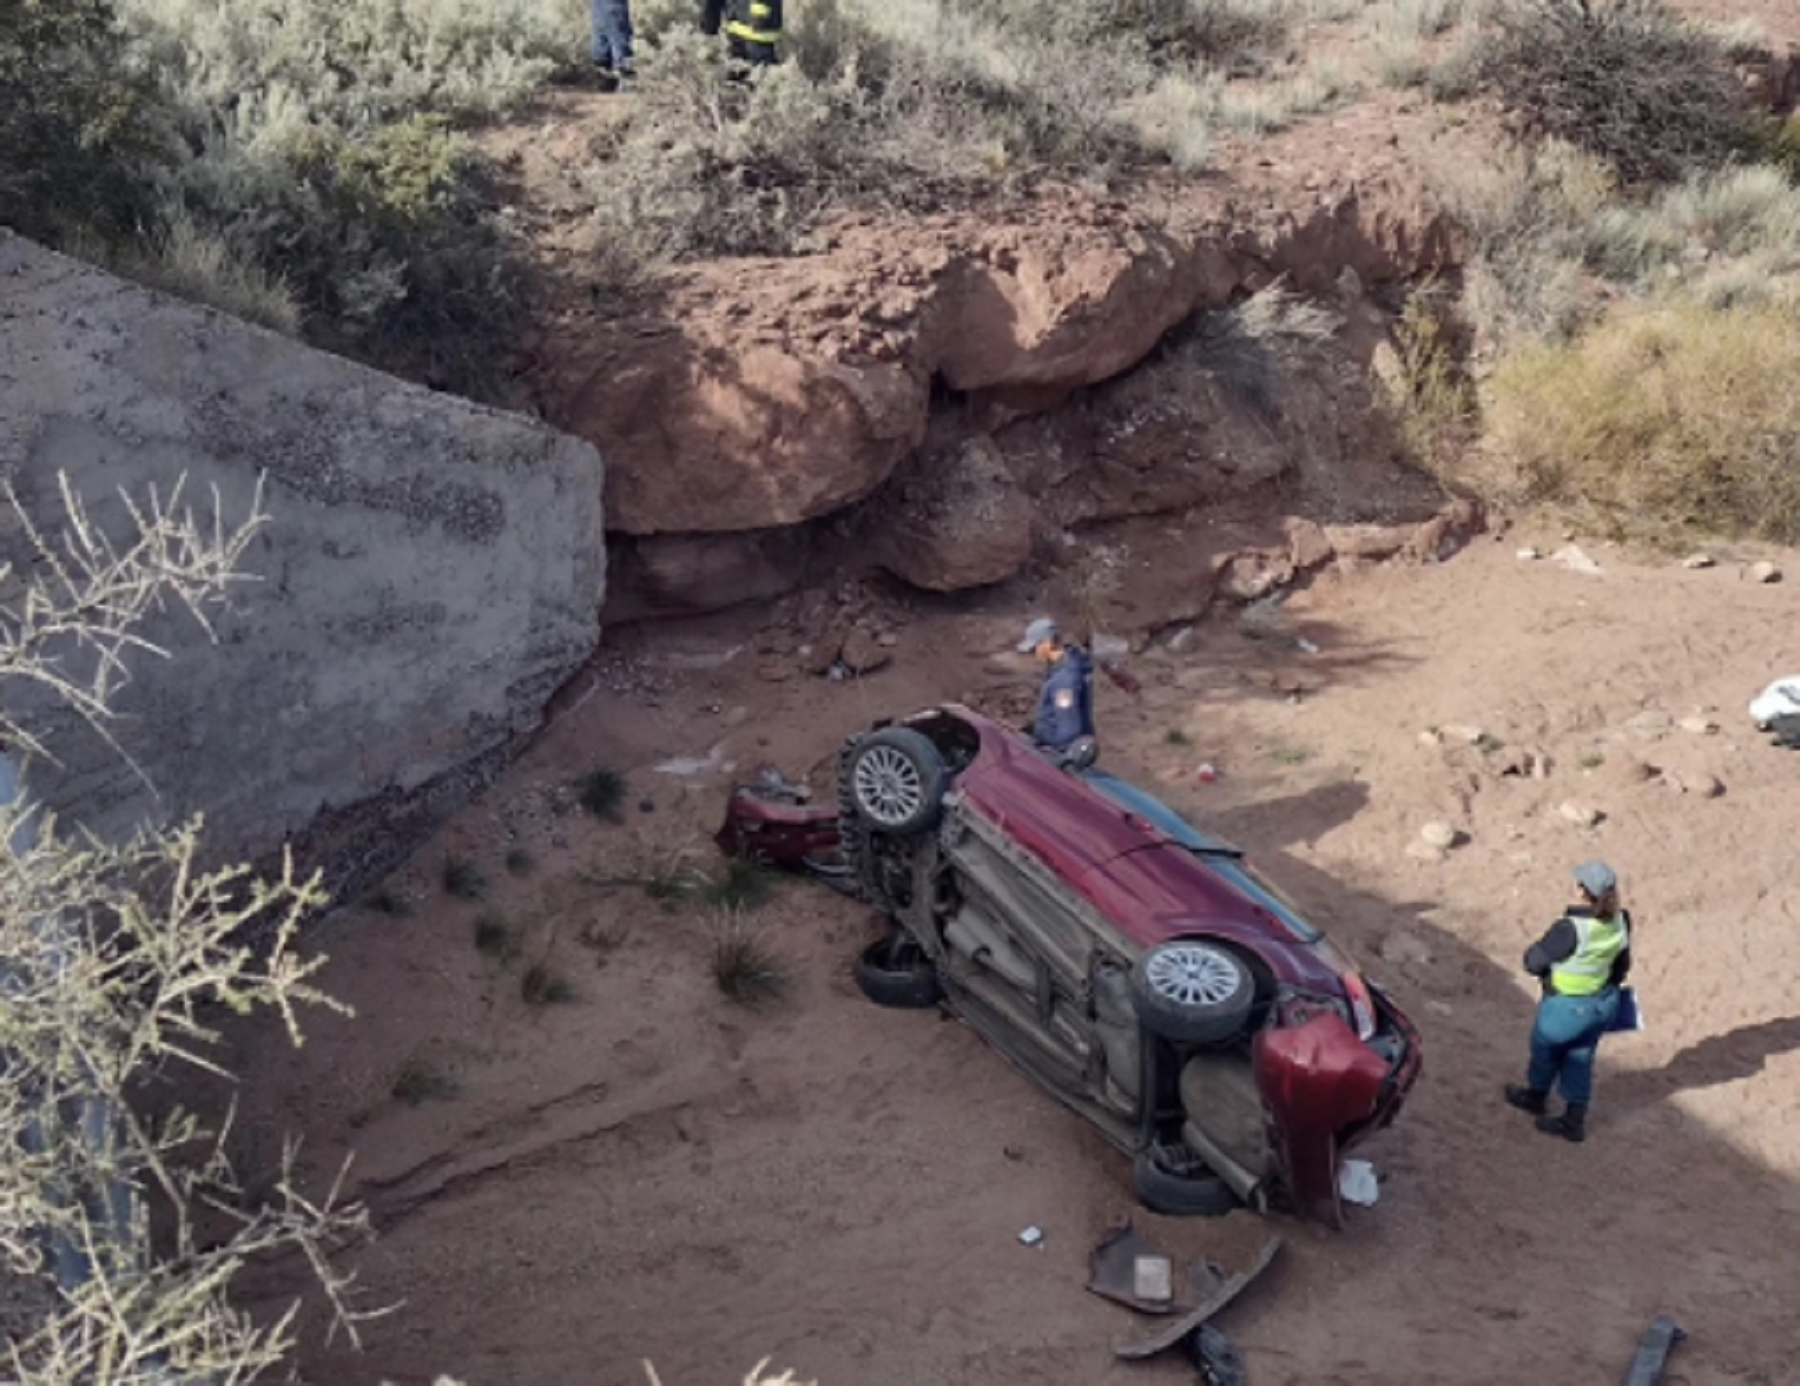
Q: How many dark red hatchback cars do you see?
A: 1